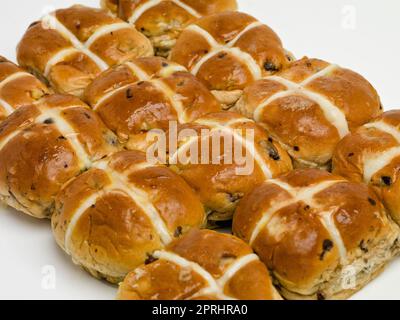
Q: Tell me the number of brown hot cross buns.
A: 12